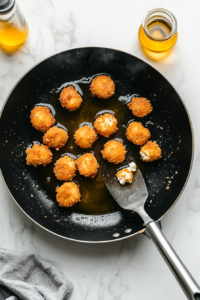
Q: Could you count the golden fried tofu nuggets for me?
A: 15